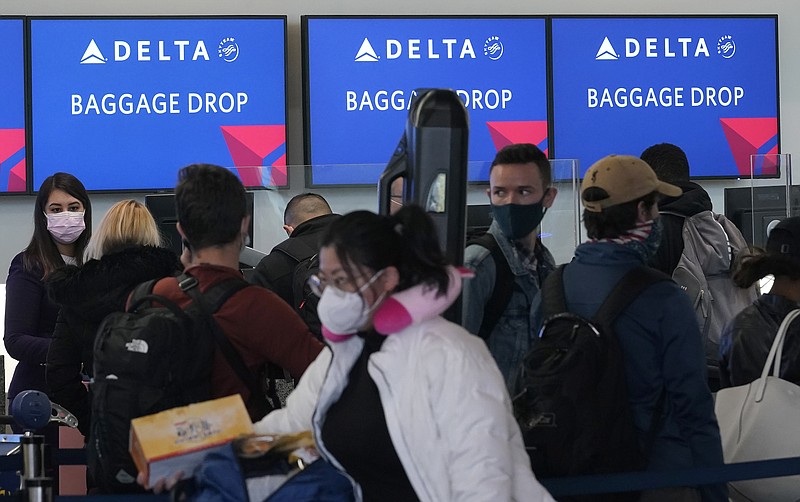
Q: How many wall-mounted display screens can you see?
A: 4